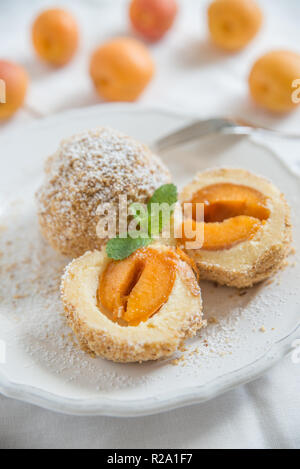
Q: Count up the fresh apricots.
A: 6